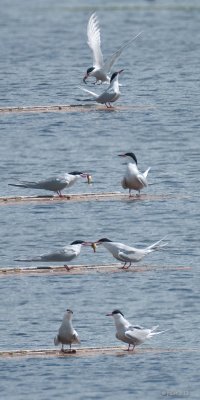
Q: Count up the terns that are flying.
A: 1